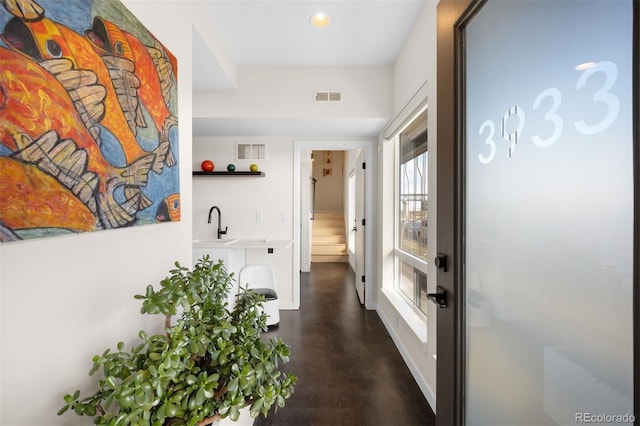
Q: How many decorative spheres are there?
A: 3